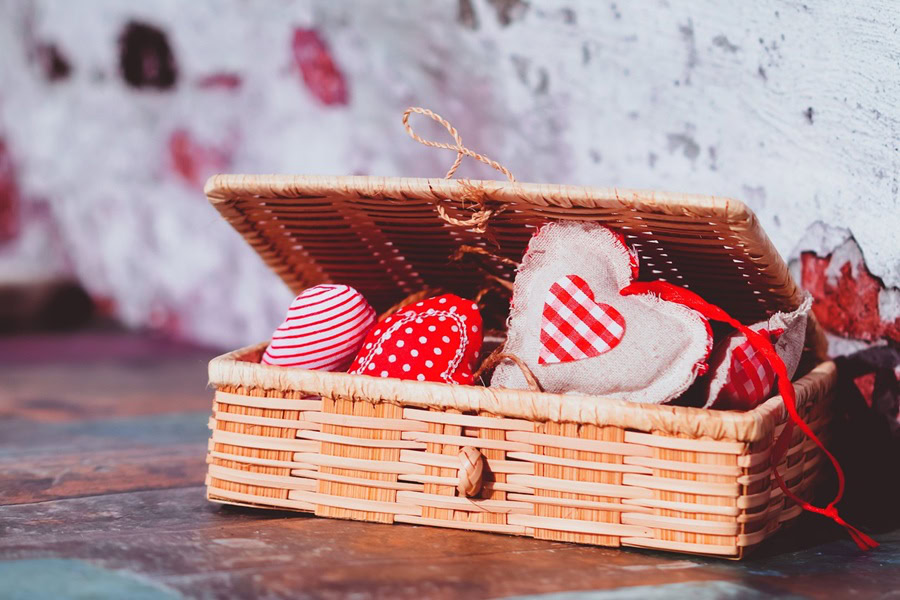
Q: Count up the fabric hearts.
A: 4